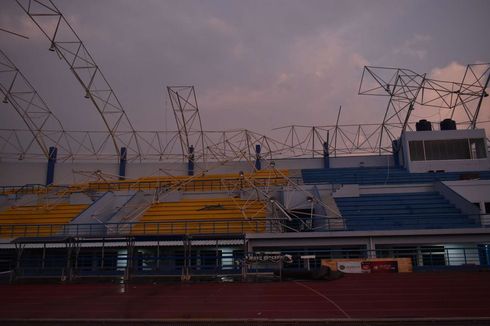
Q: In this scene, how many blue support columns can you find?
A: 6